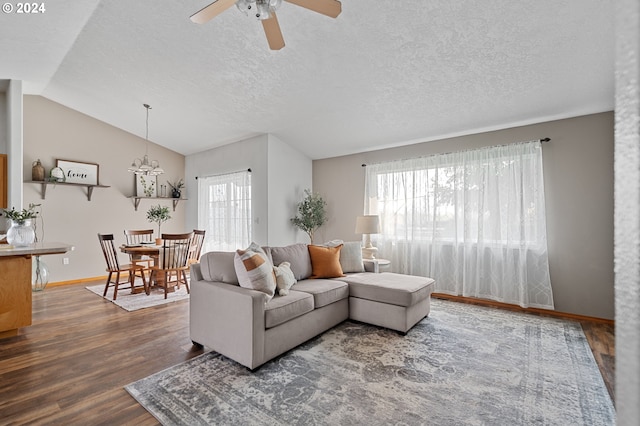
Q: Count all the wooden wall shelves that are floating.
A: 2